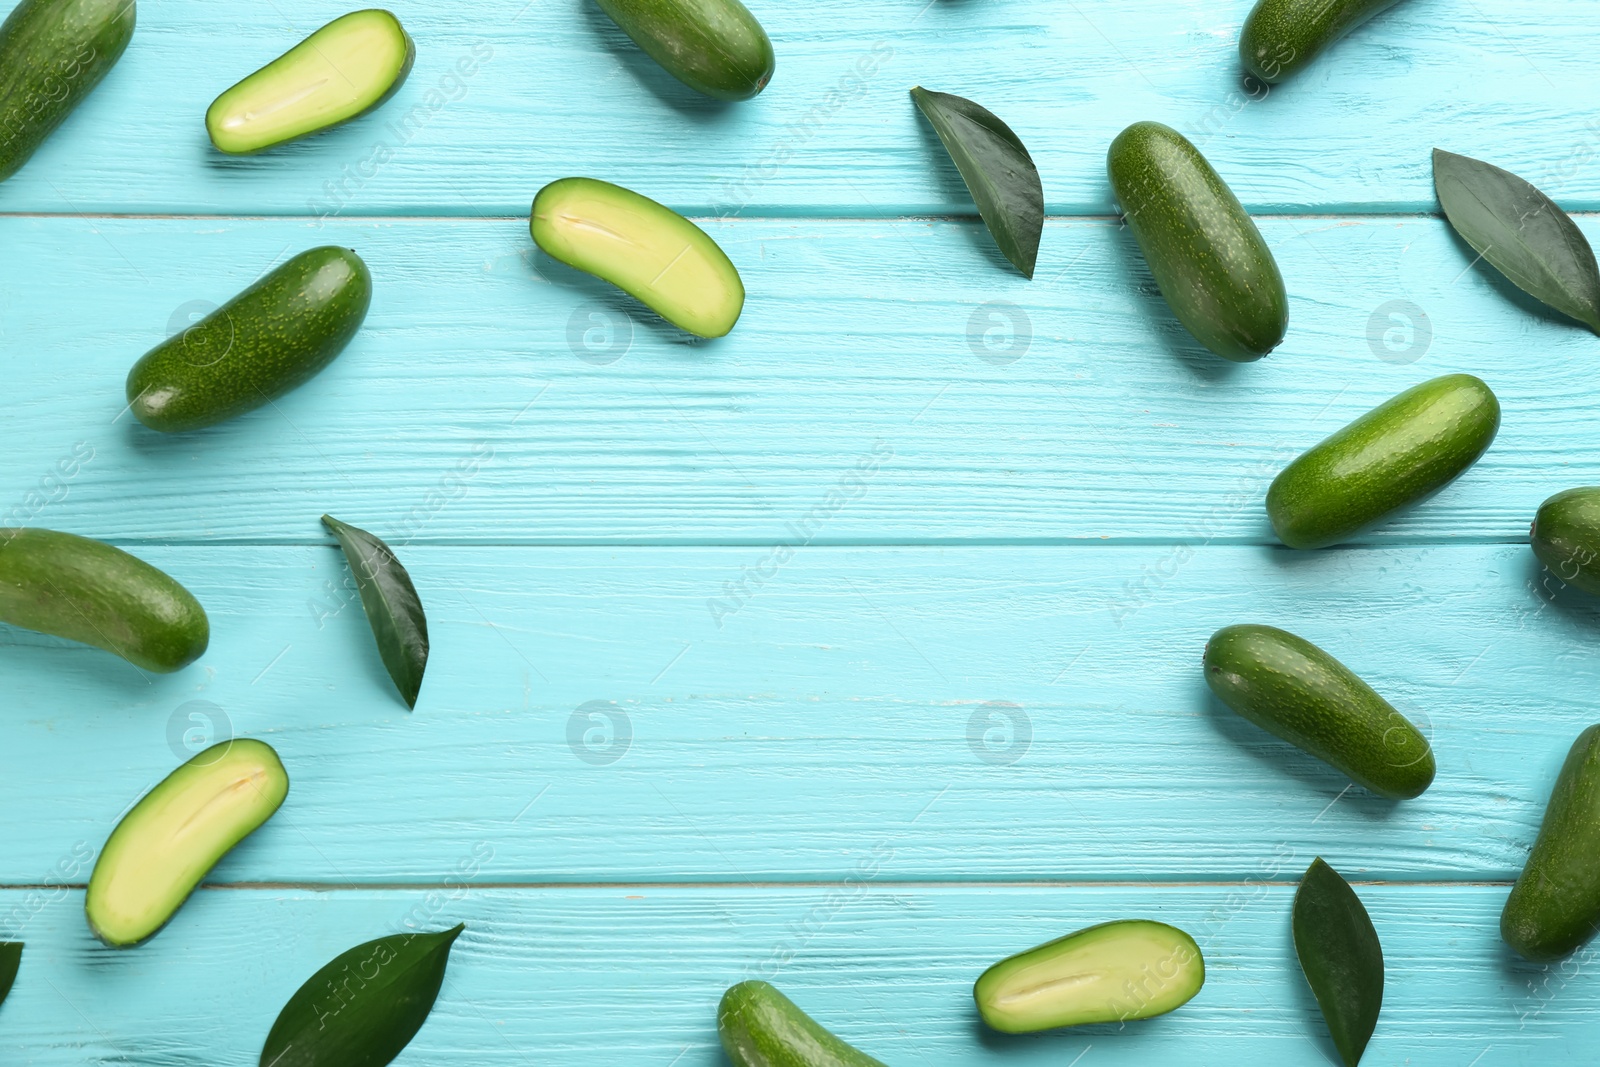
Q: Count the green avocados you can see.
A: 15